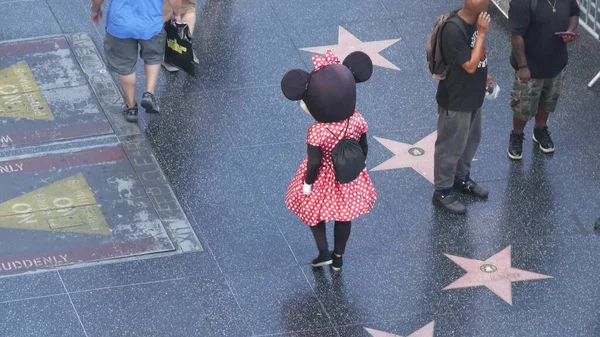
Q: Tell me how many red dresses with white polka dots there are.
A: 1